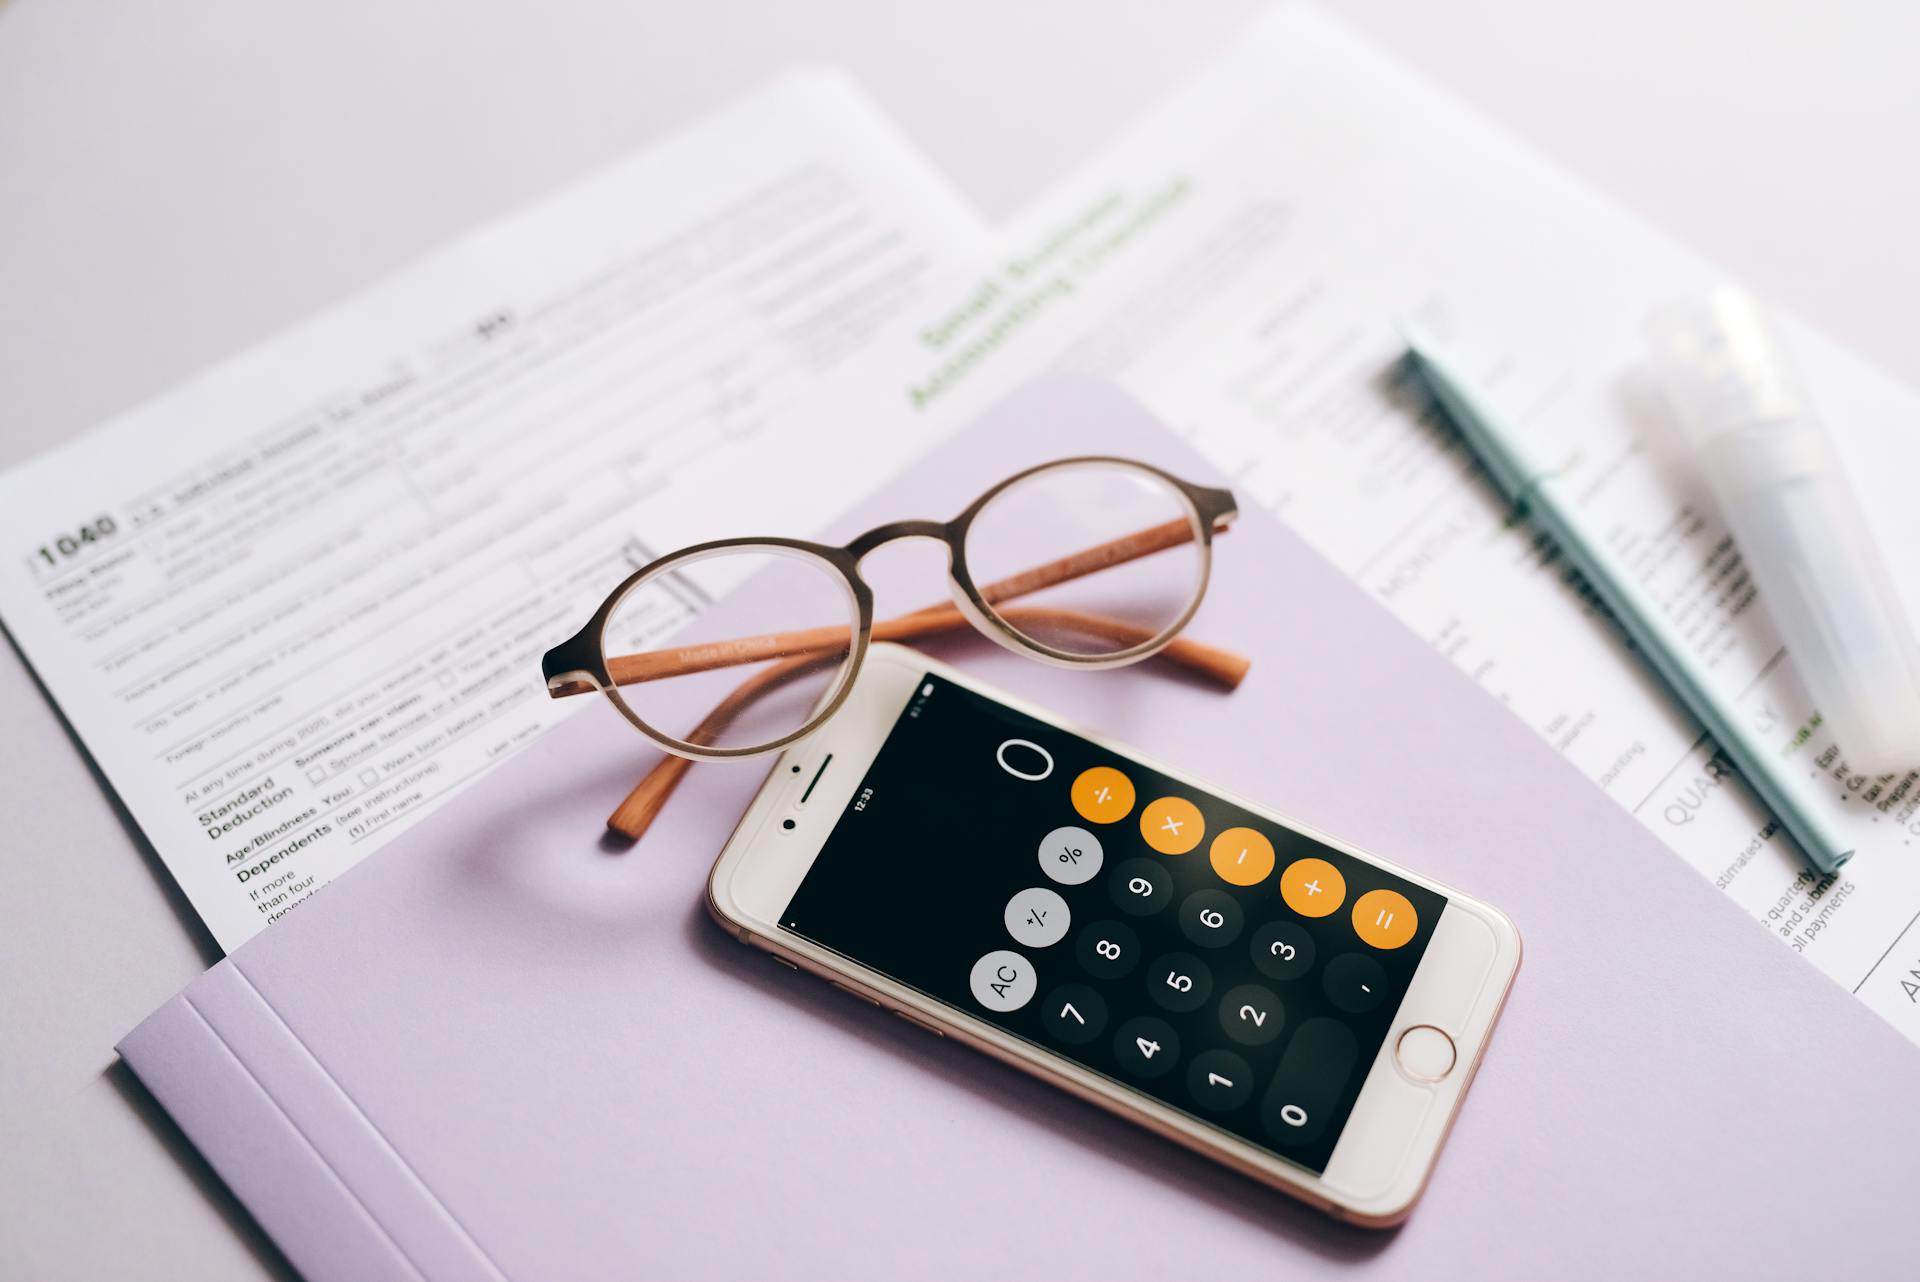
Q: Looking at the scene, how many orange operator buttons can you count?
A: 5